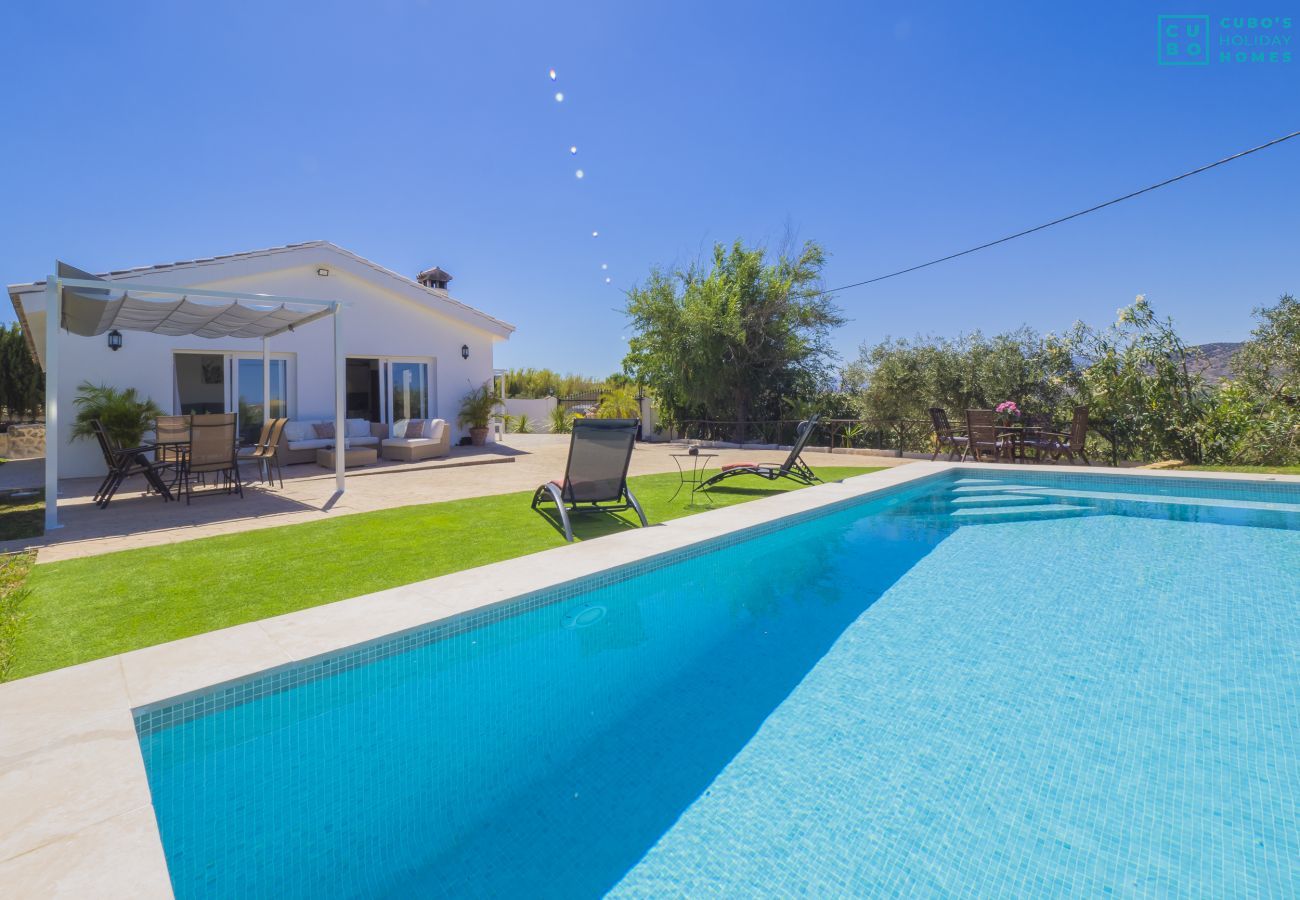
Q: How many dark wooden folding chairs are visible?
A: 4